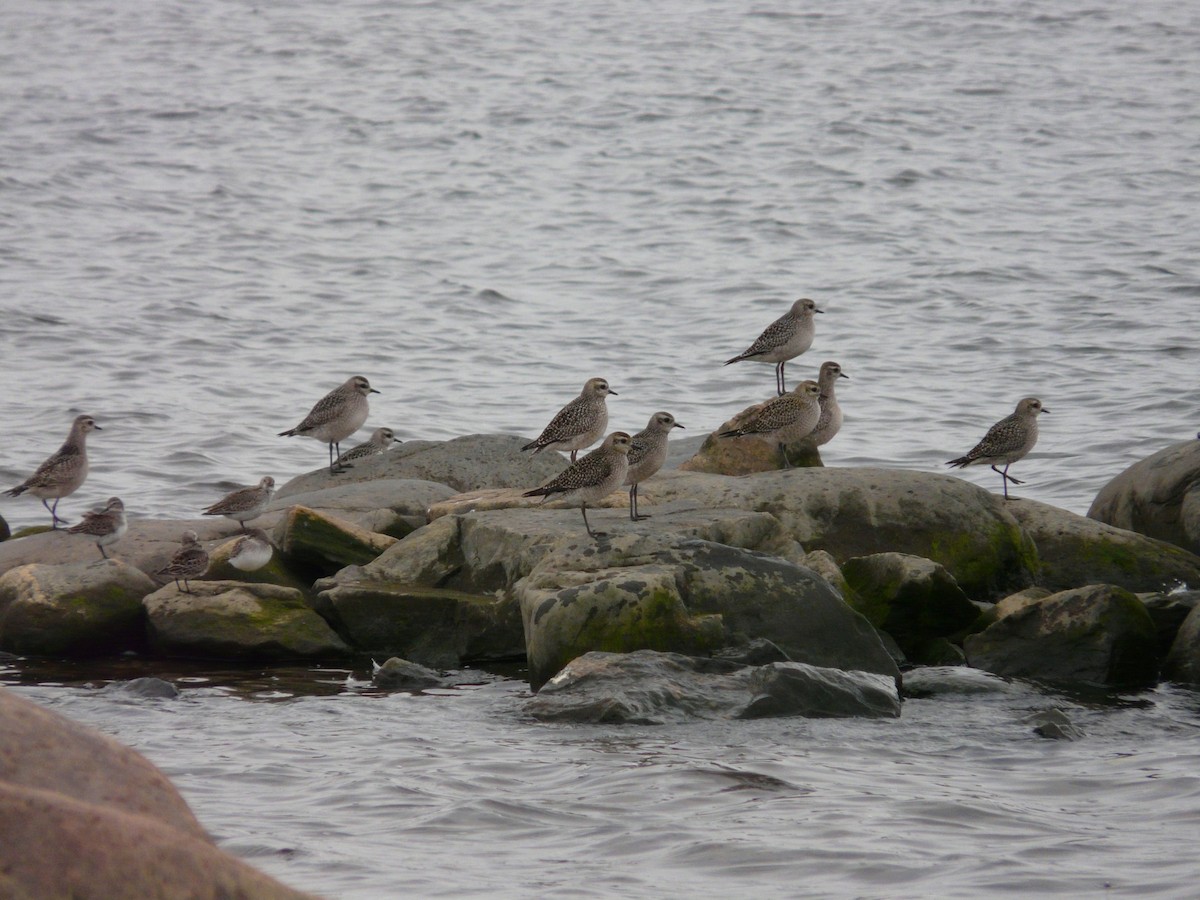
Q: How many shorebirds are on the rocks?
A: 14